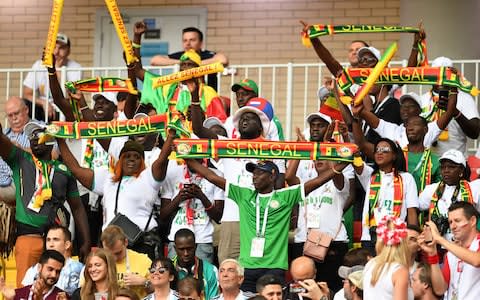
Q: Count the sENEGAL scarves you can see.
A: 4